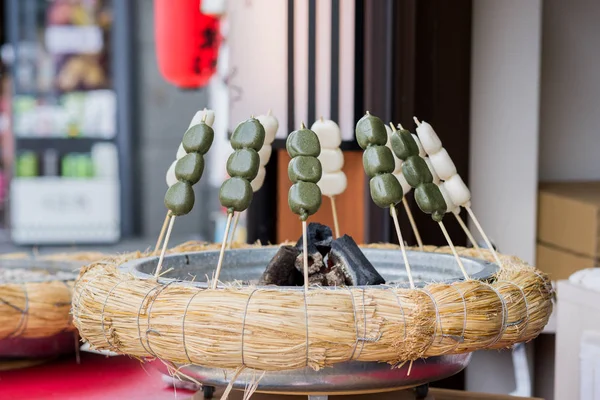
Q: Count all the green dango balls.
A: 15